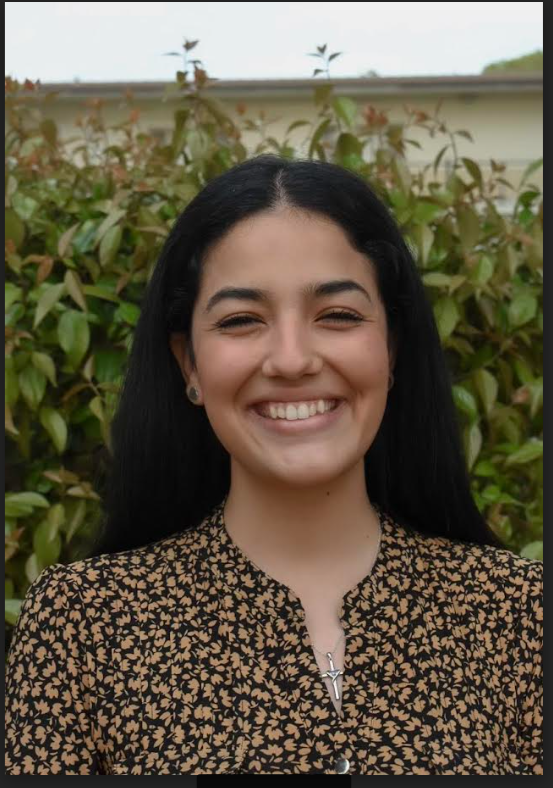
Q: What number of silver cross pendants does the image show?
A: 1